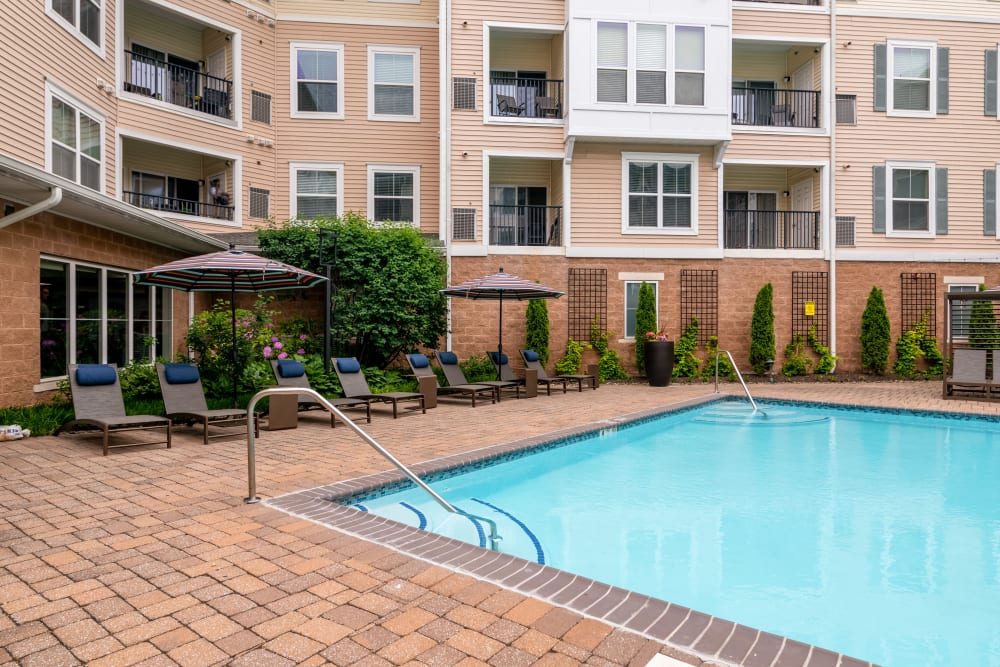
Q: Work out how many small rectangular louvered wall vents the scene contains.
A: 6